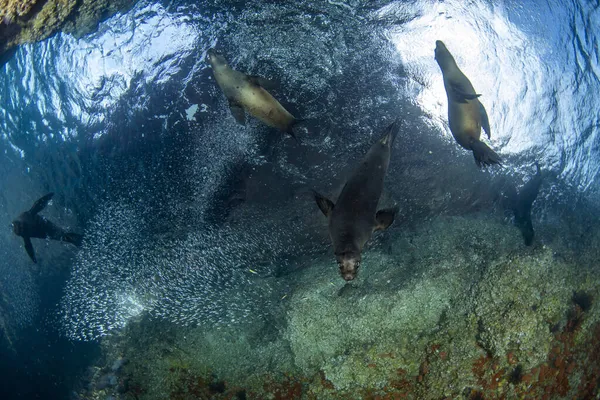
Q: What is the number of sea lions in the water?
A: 5